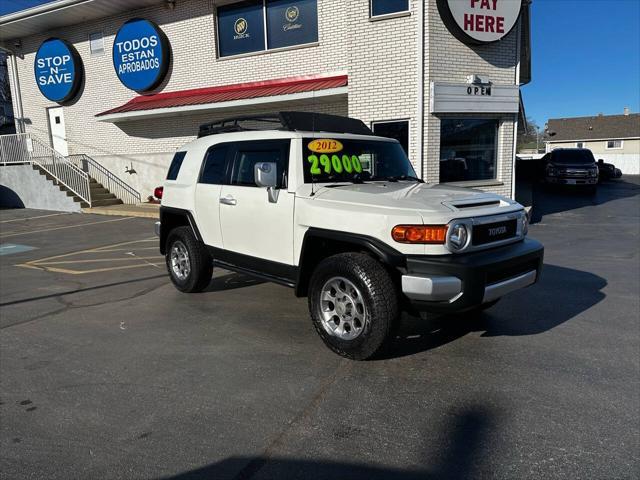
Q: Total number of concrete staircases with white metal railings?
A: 1